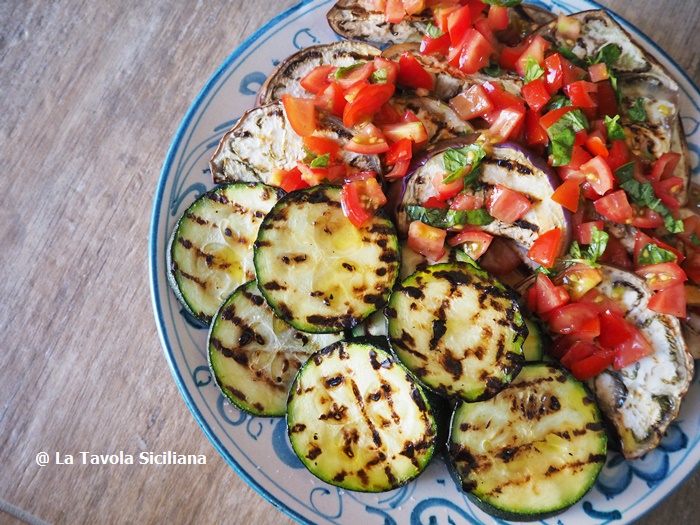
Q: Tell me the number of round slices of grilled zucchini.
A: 6